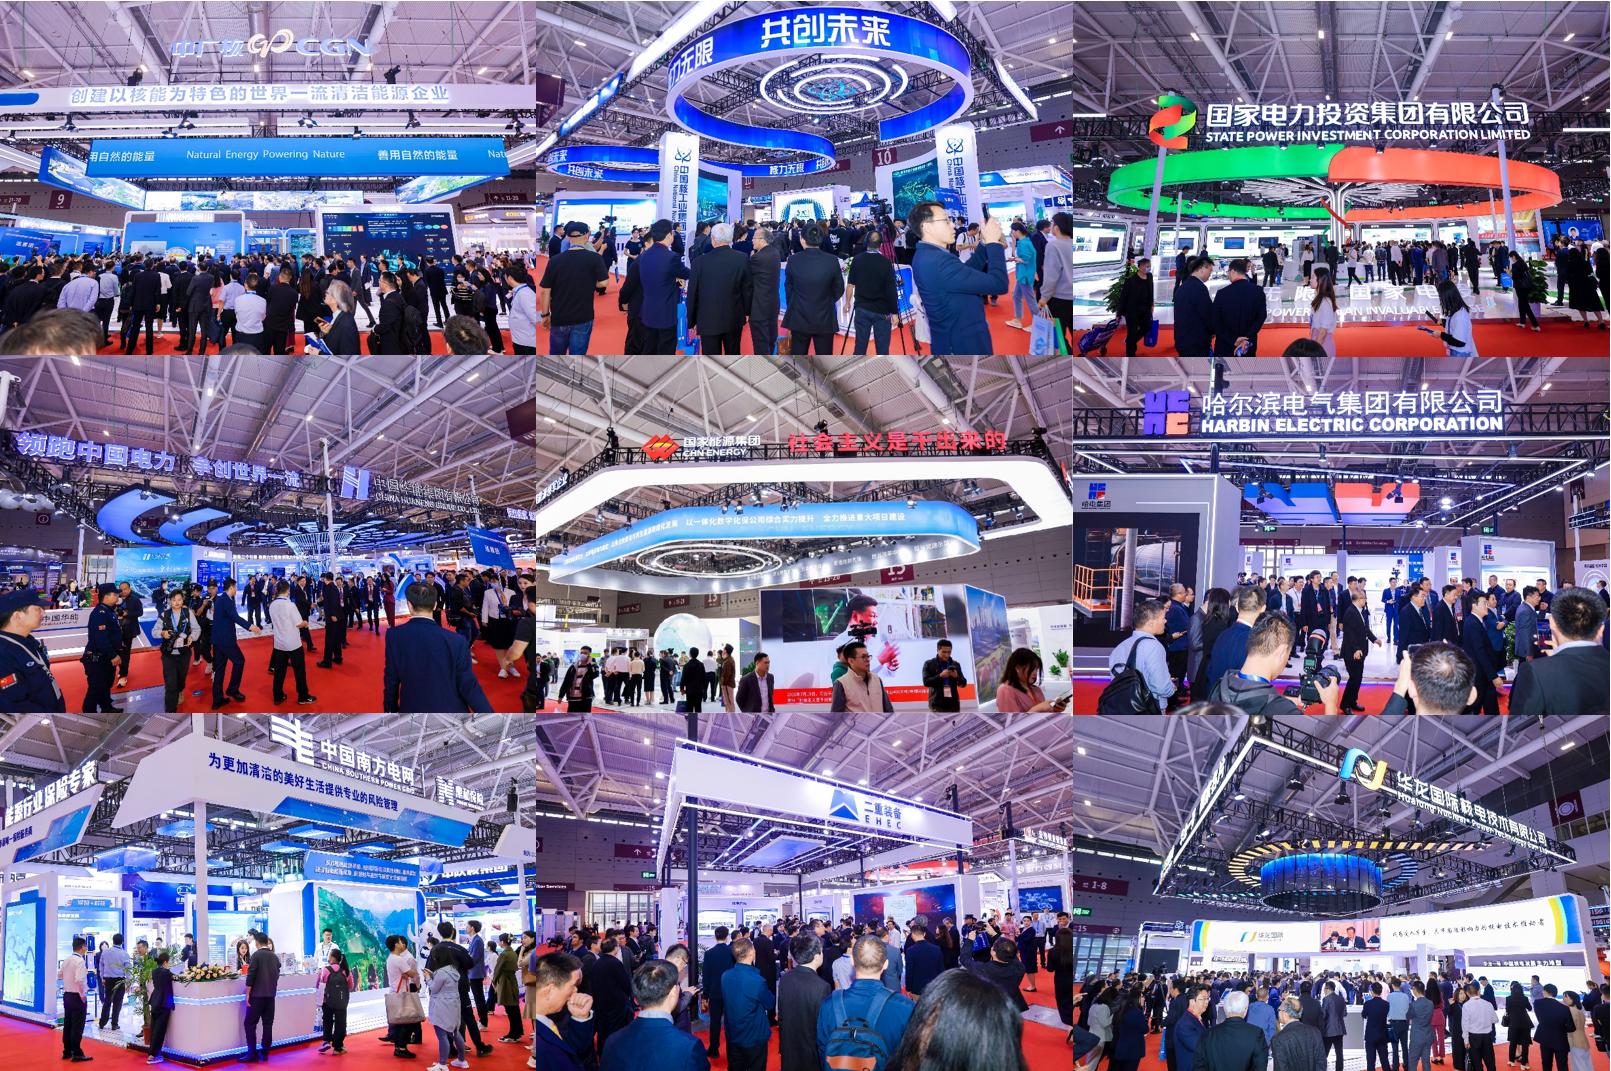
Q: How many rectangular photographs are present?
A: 9